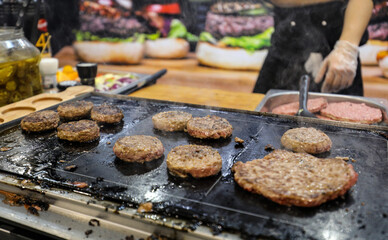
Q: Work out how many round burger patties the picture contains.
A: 9